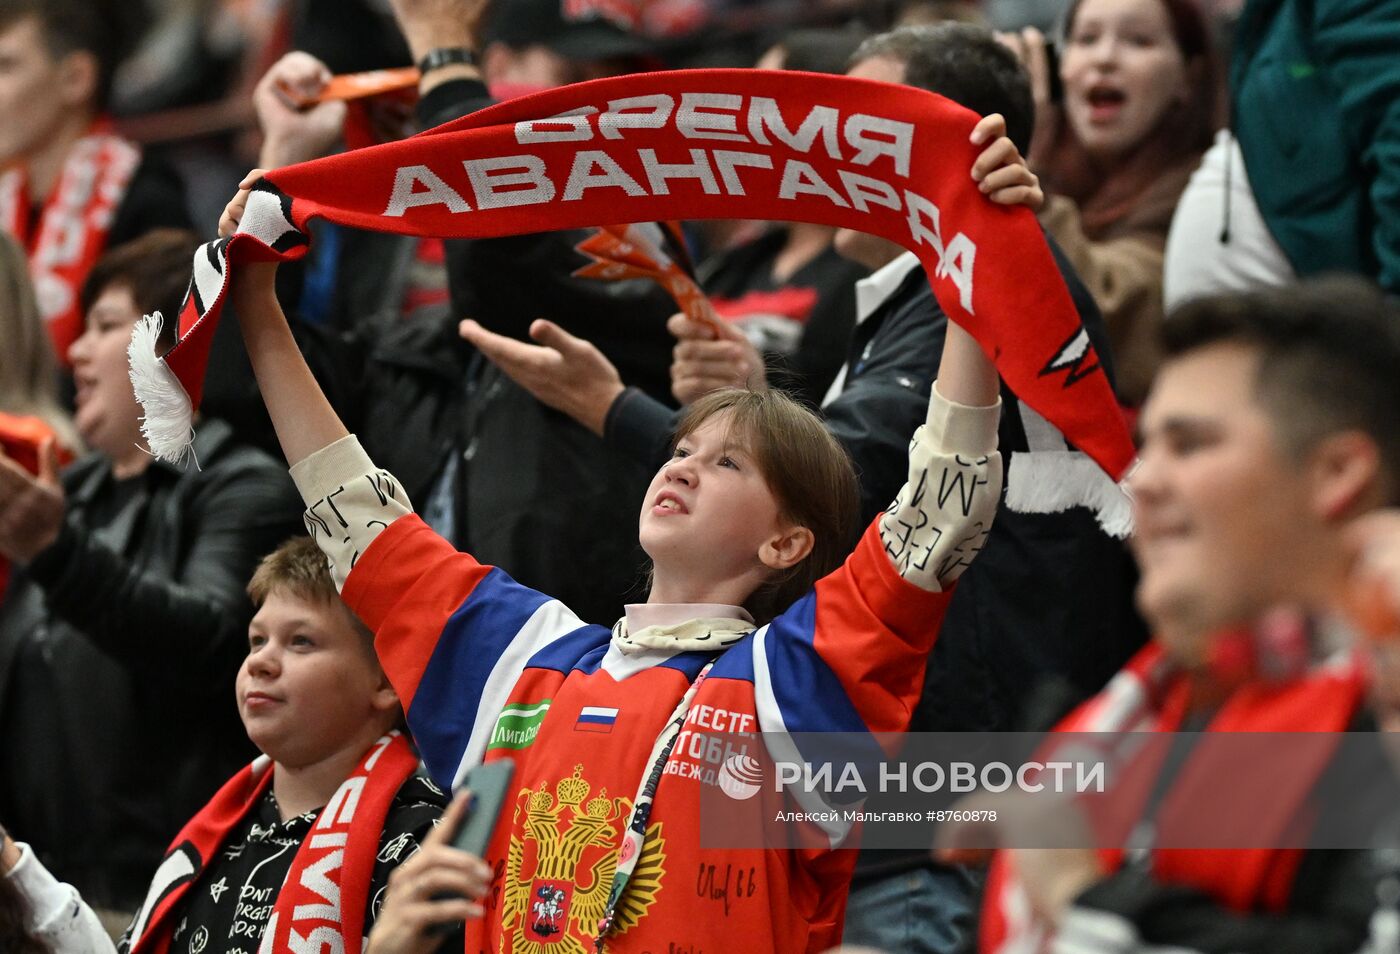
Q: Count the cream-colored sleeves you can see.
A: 2